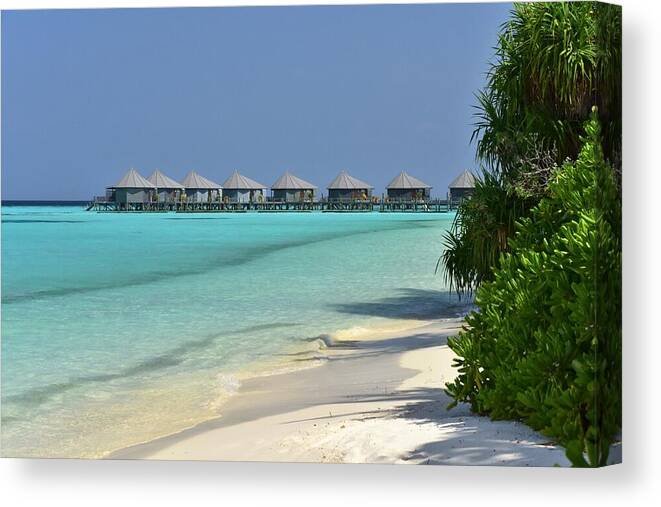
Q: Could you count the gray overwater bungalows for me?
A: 8